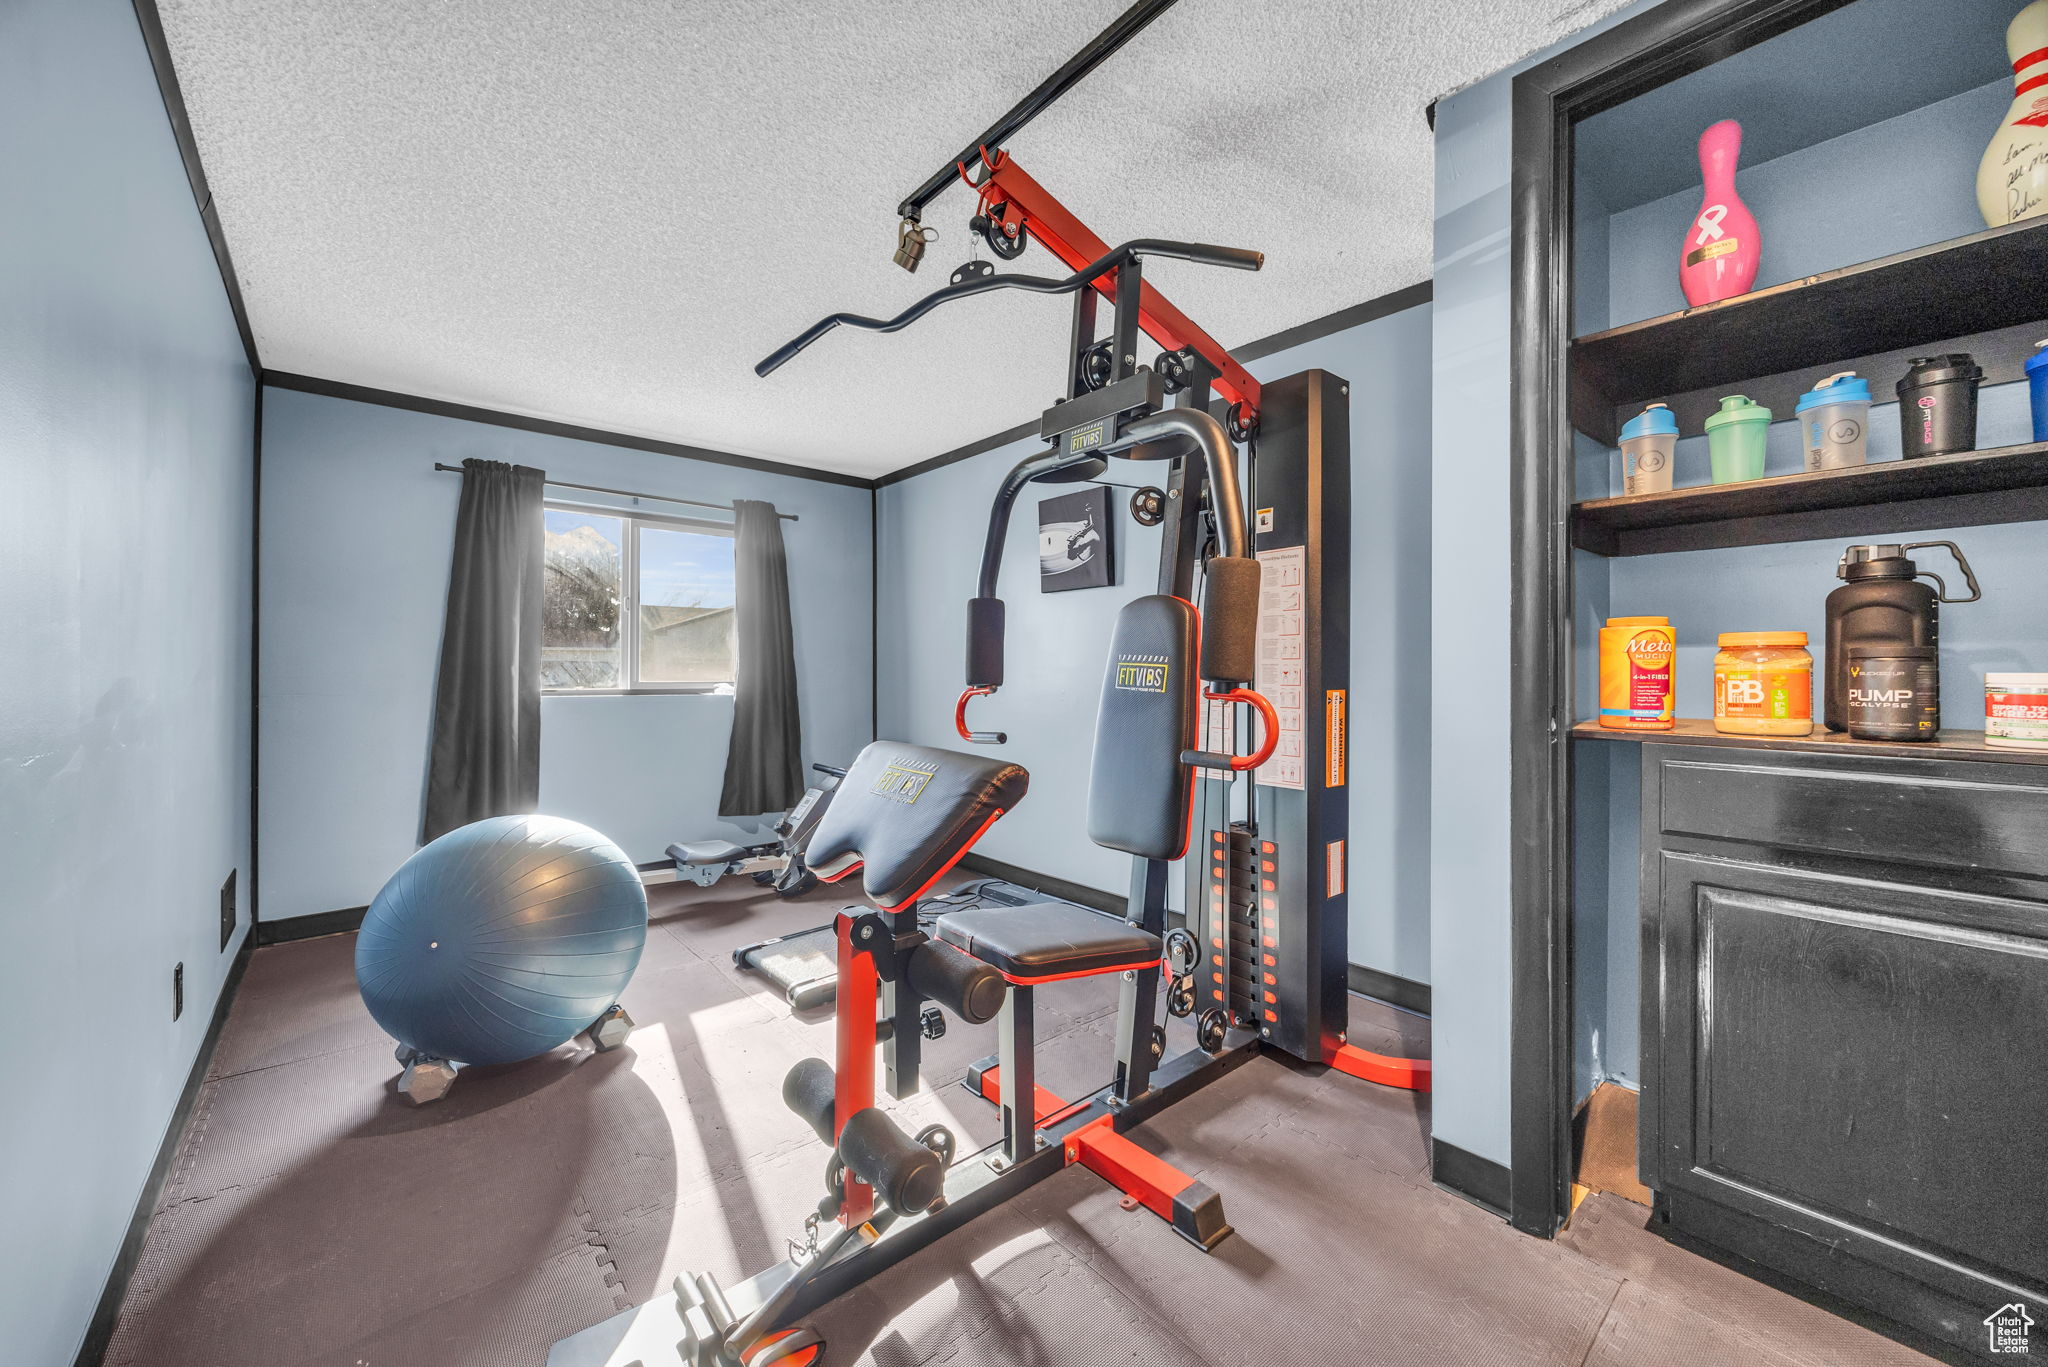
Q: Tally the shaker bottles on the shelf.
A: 5